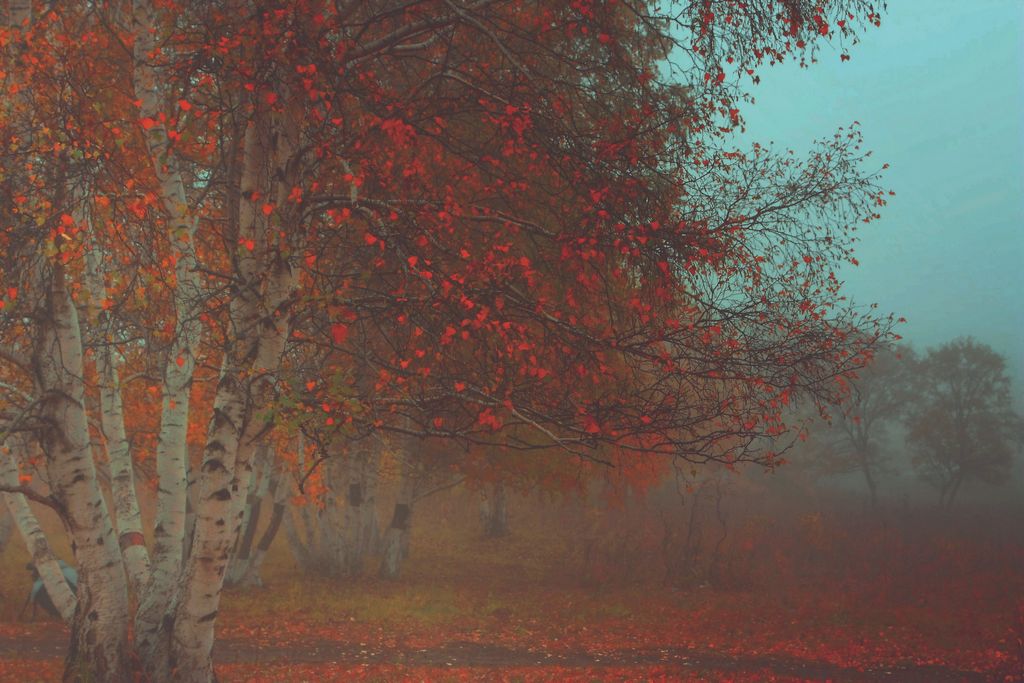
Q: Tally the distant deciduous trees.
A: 2